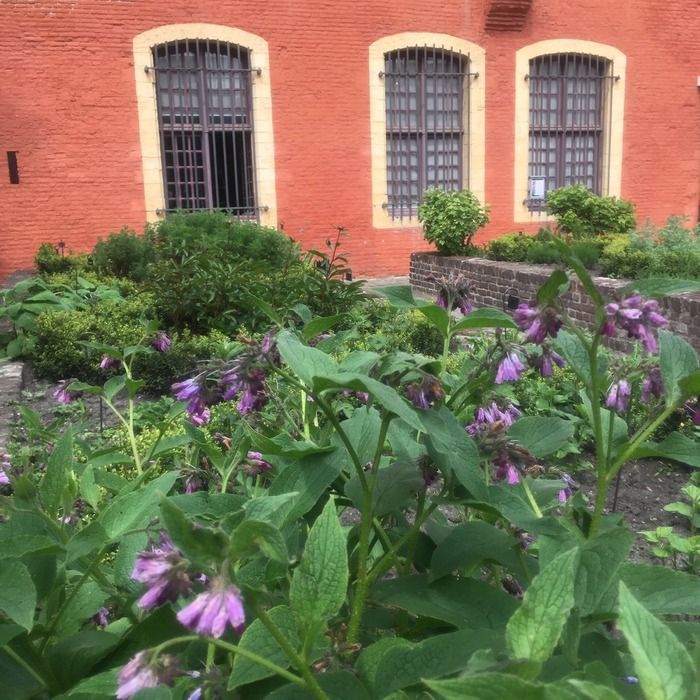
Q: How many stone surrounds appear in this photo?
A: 3